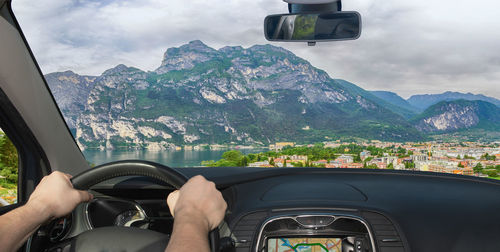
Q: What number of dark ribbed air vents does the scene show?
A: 2